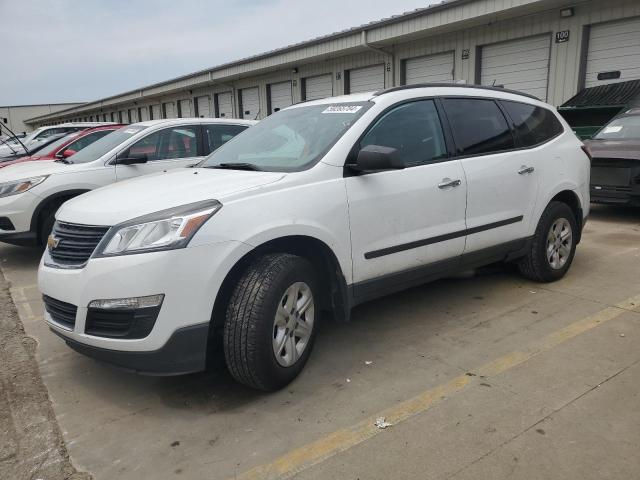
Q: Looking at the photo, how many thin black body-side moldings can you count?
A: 2